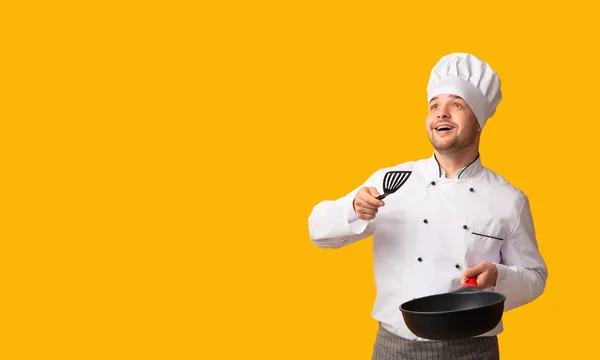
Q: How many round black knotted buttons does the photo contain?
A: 6